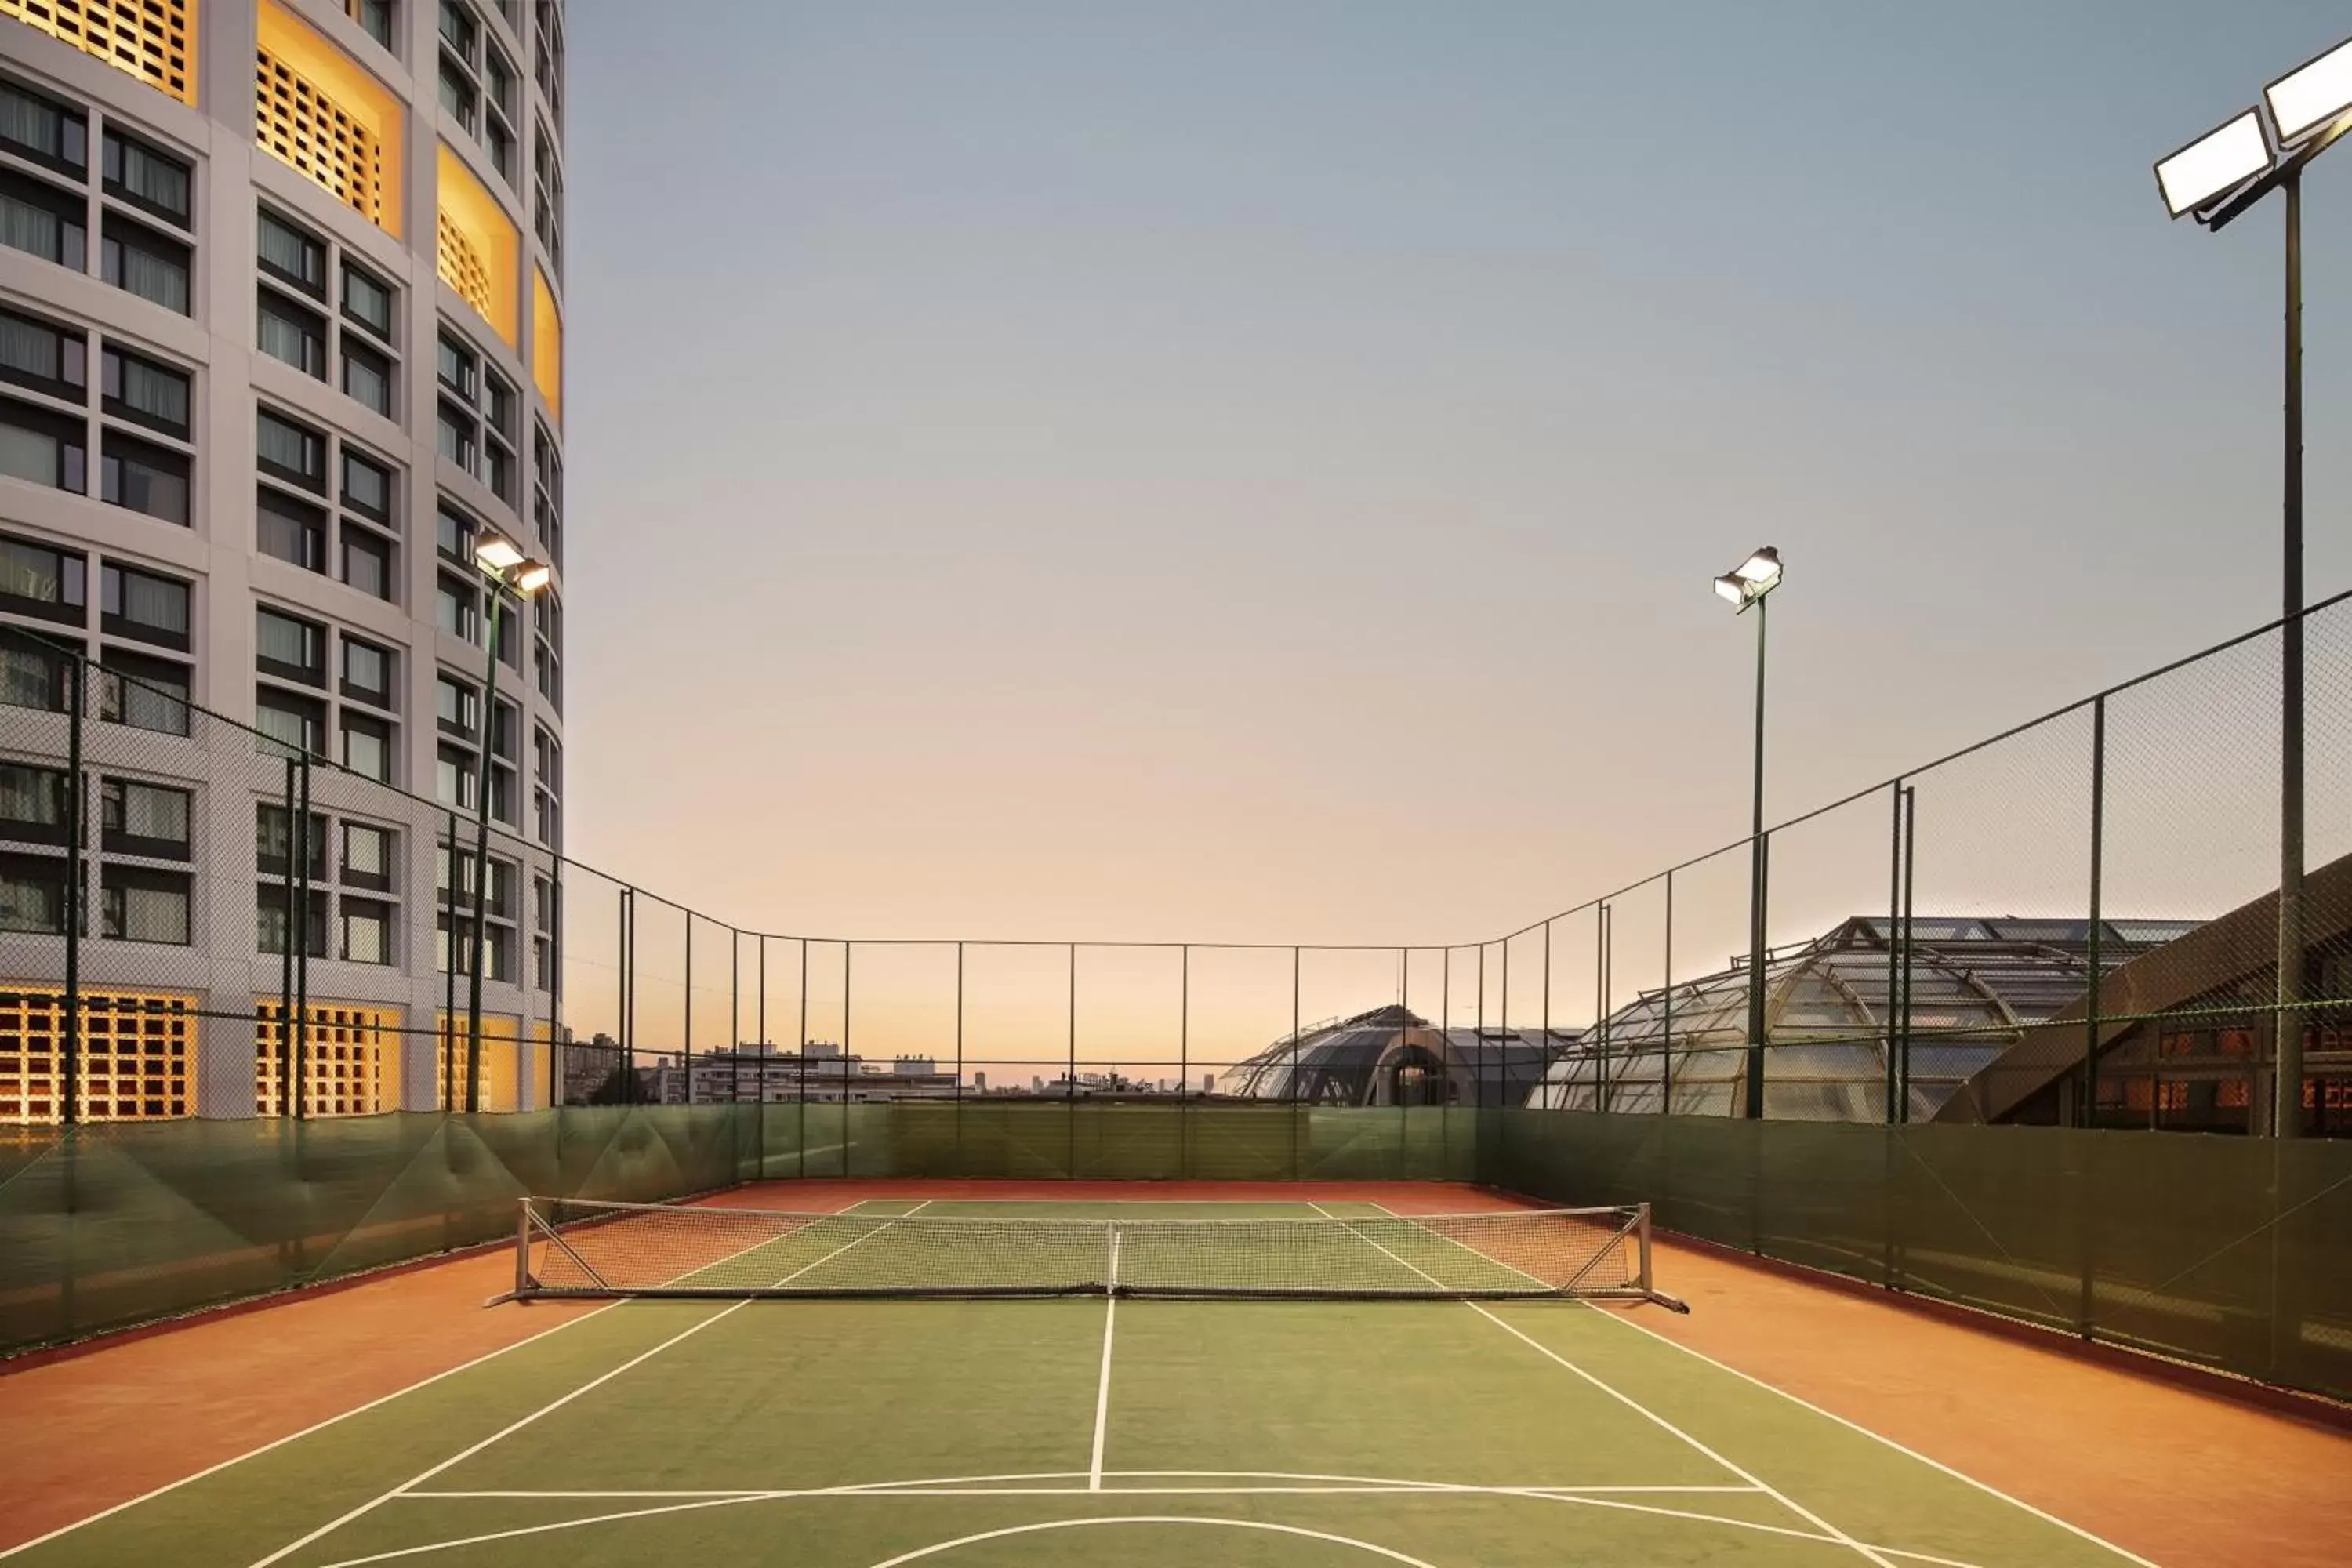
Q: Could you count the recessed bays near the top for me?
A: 4